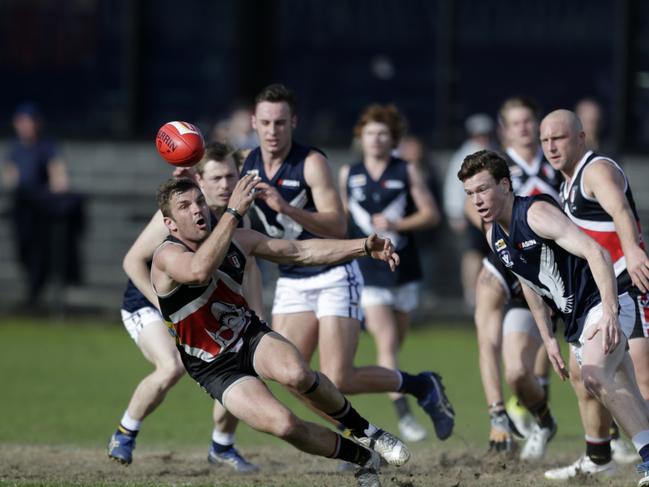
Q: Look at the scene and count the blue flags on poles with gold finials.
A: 0